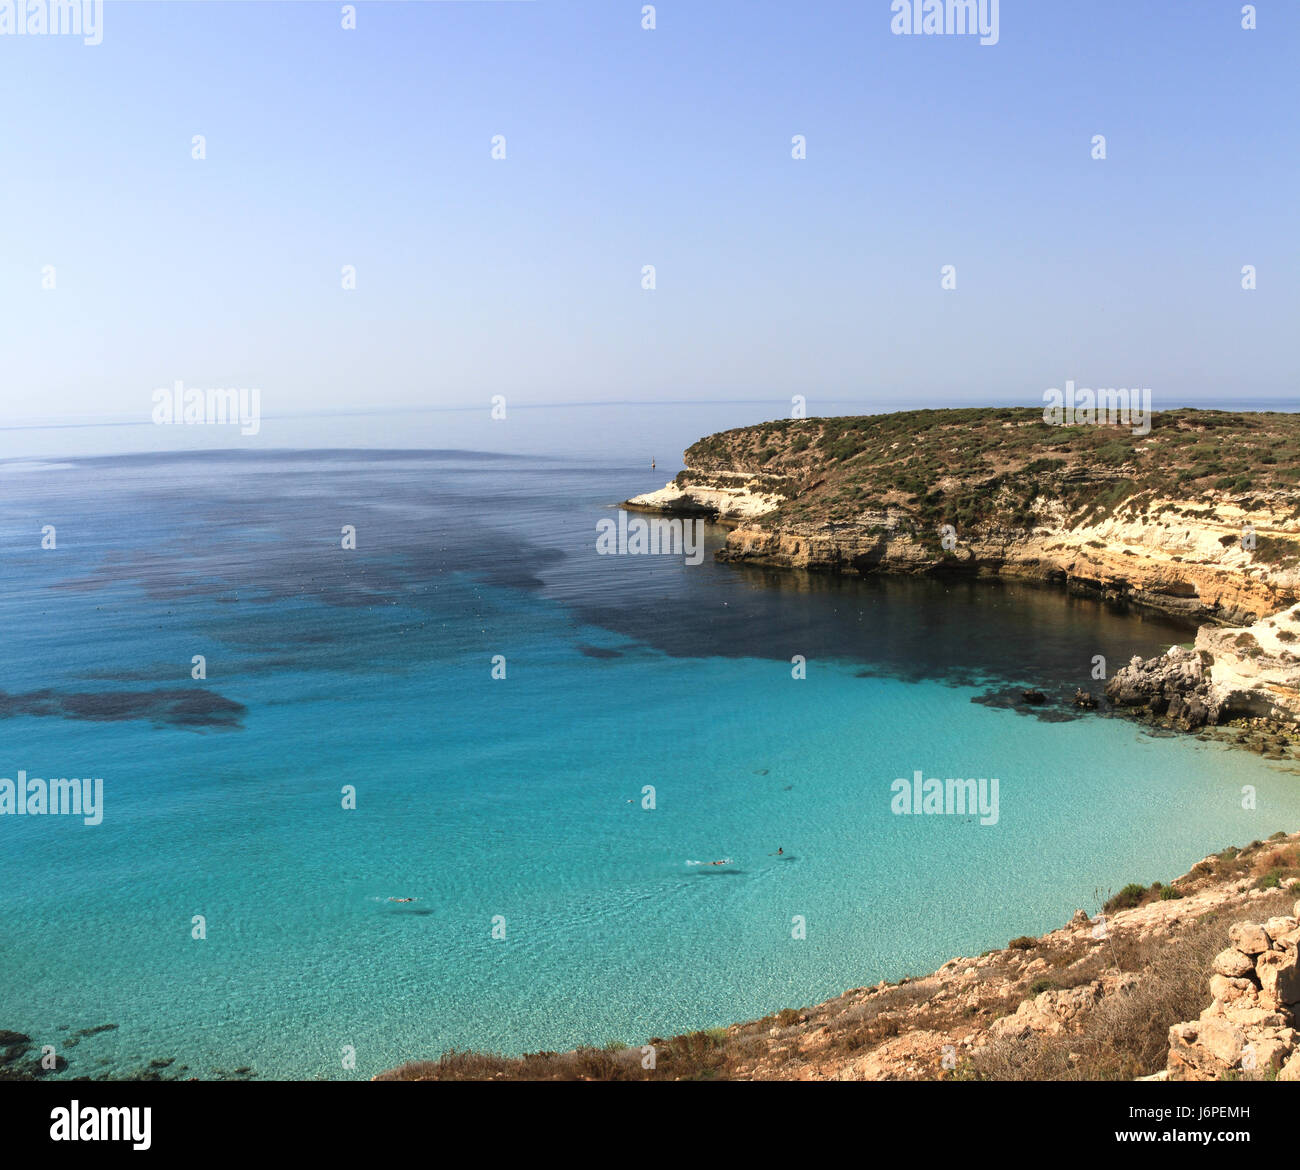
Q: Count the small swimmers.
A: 3